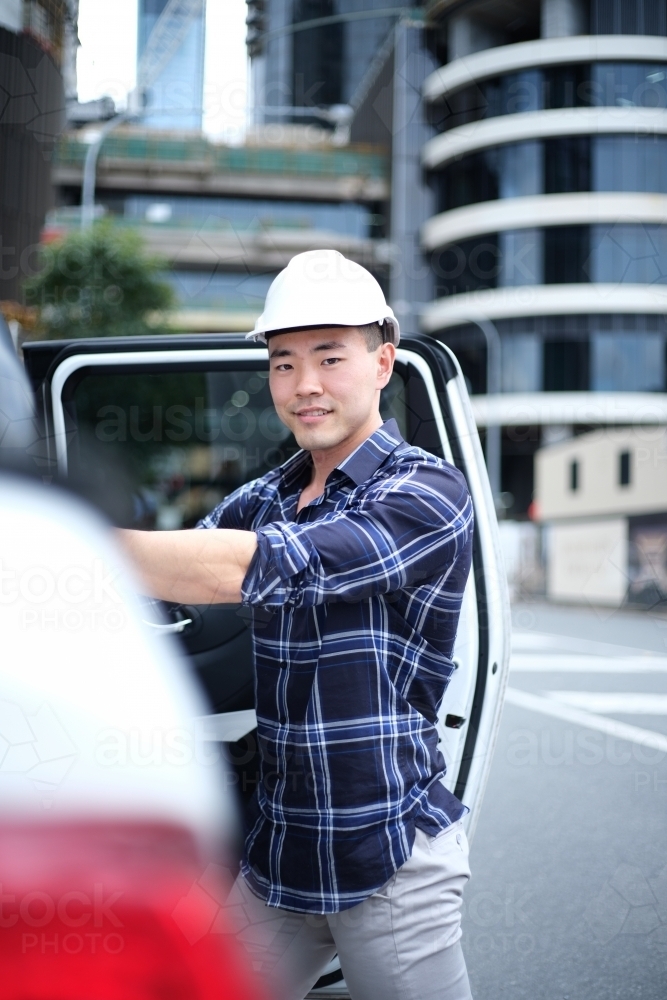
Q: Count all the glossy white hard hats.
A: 1